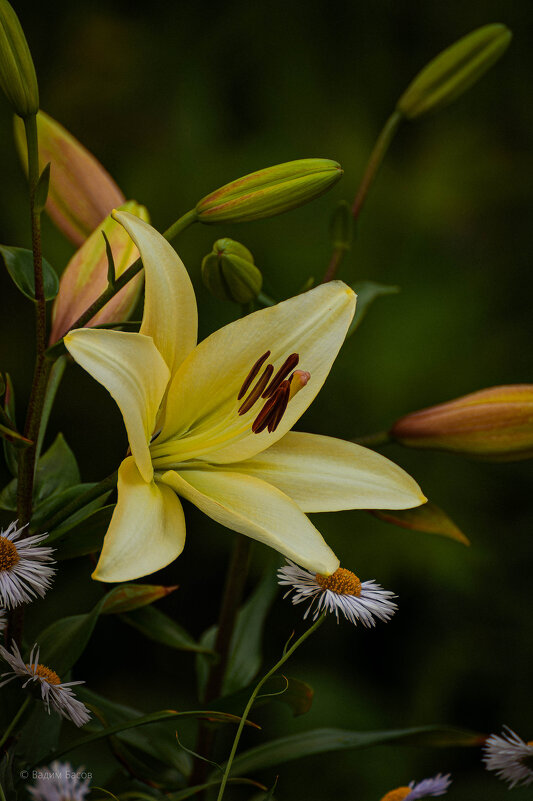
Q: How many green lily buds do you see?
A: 4